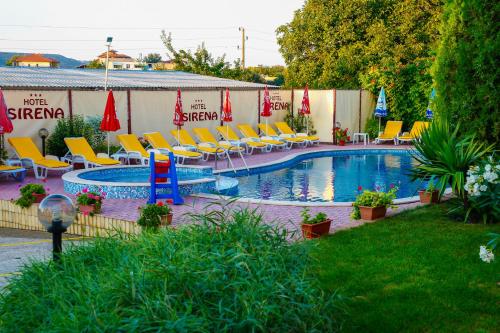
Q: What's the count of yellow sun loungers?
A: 13